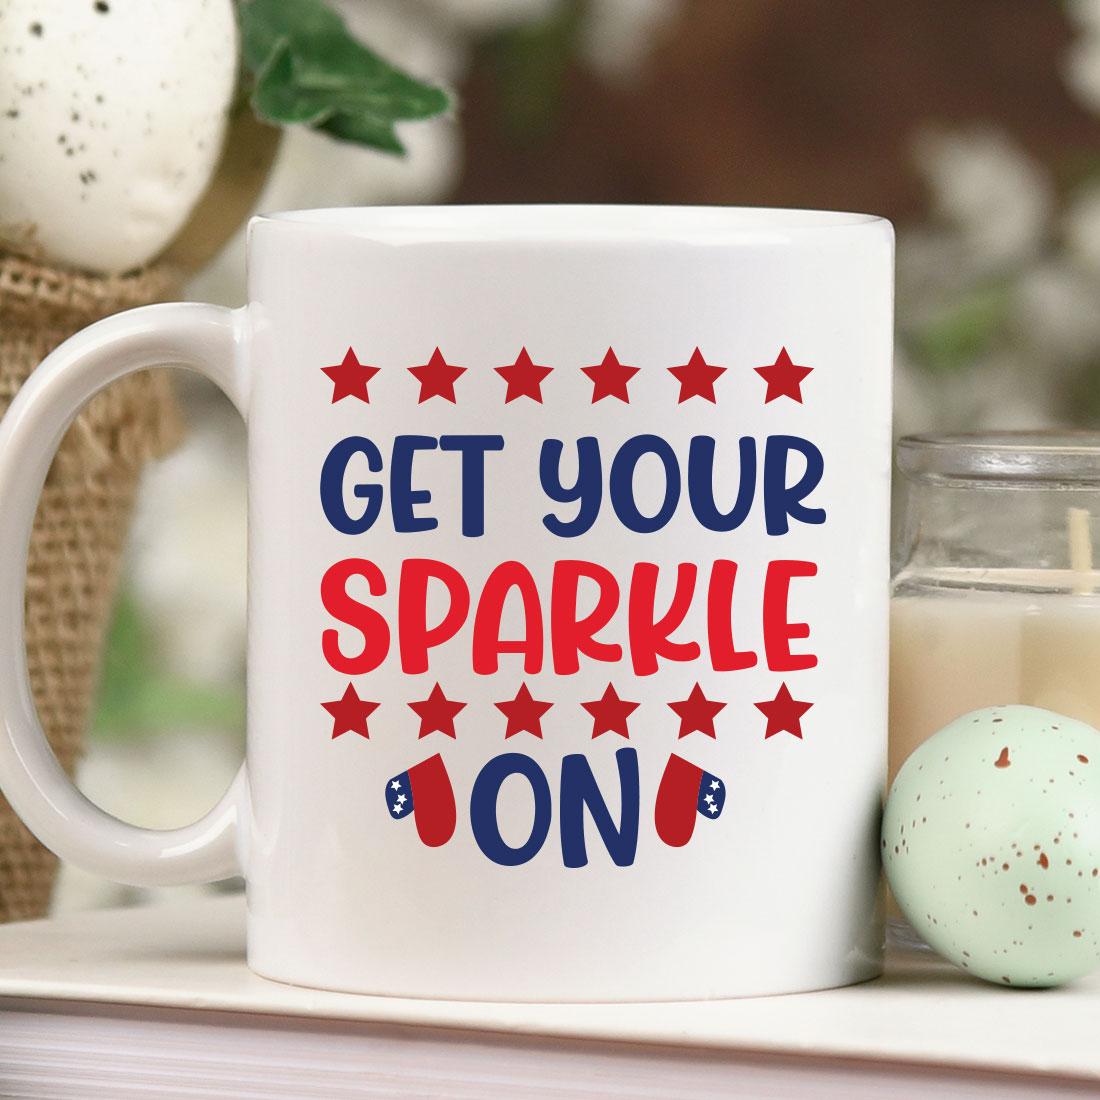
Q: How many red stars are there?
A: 12